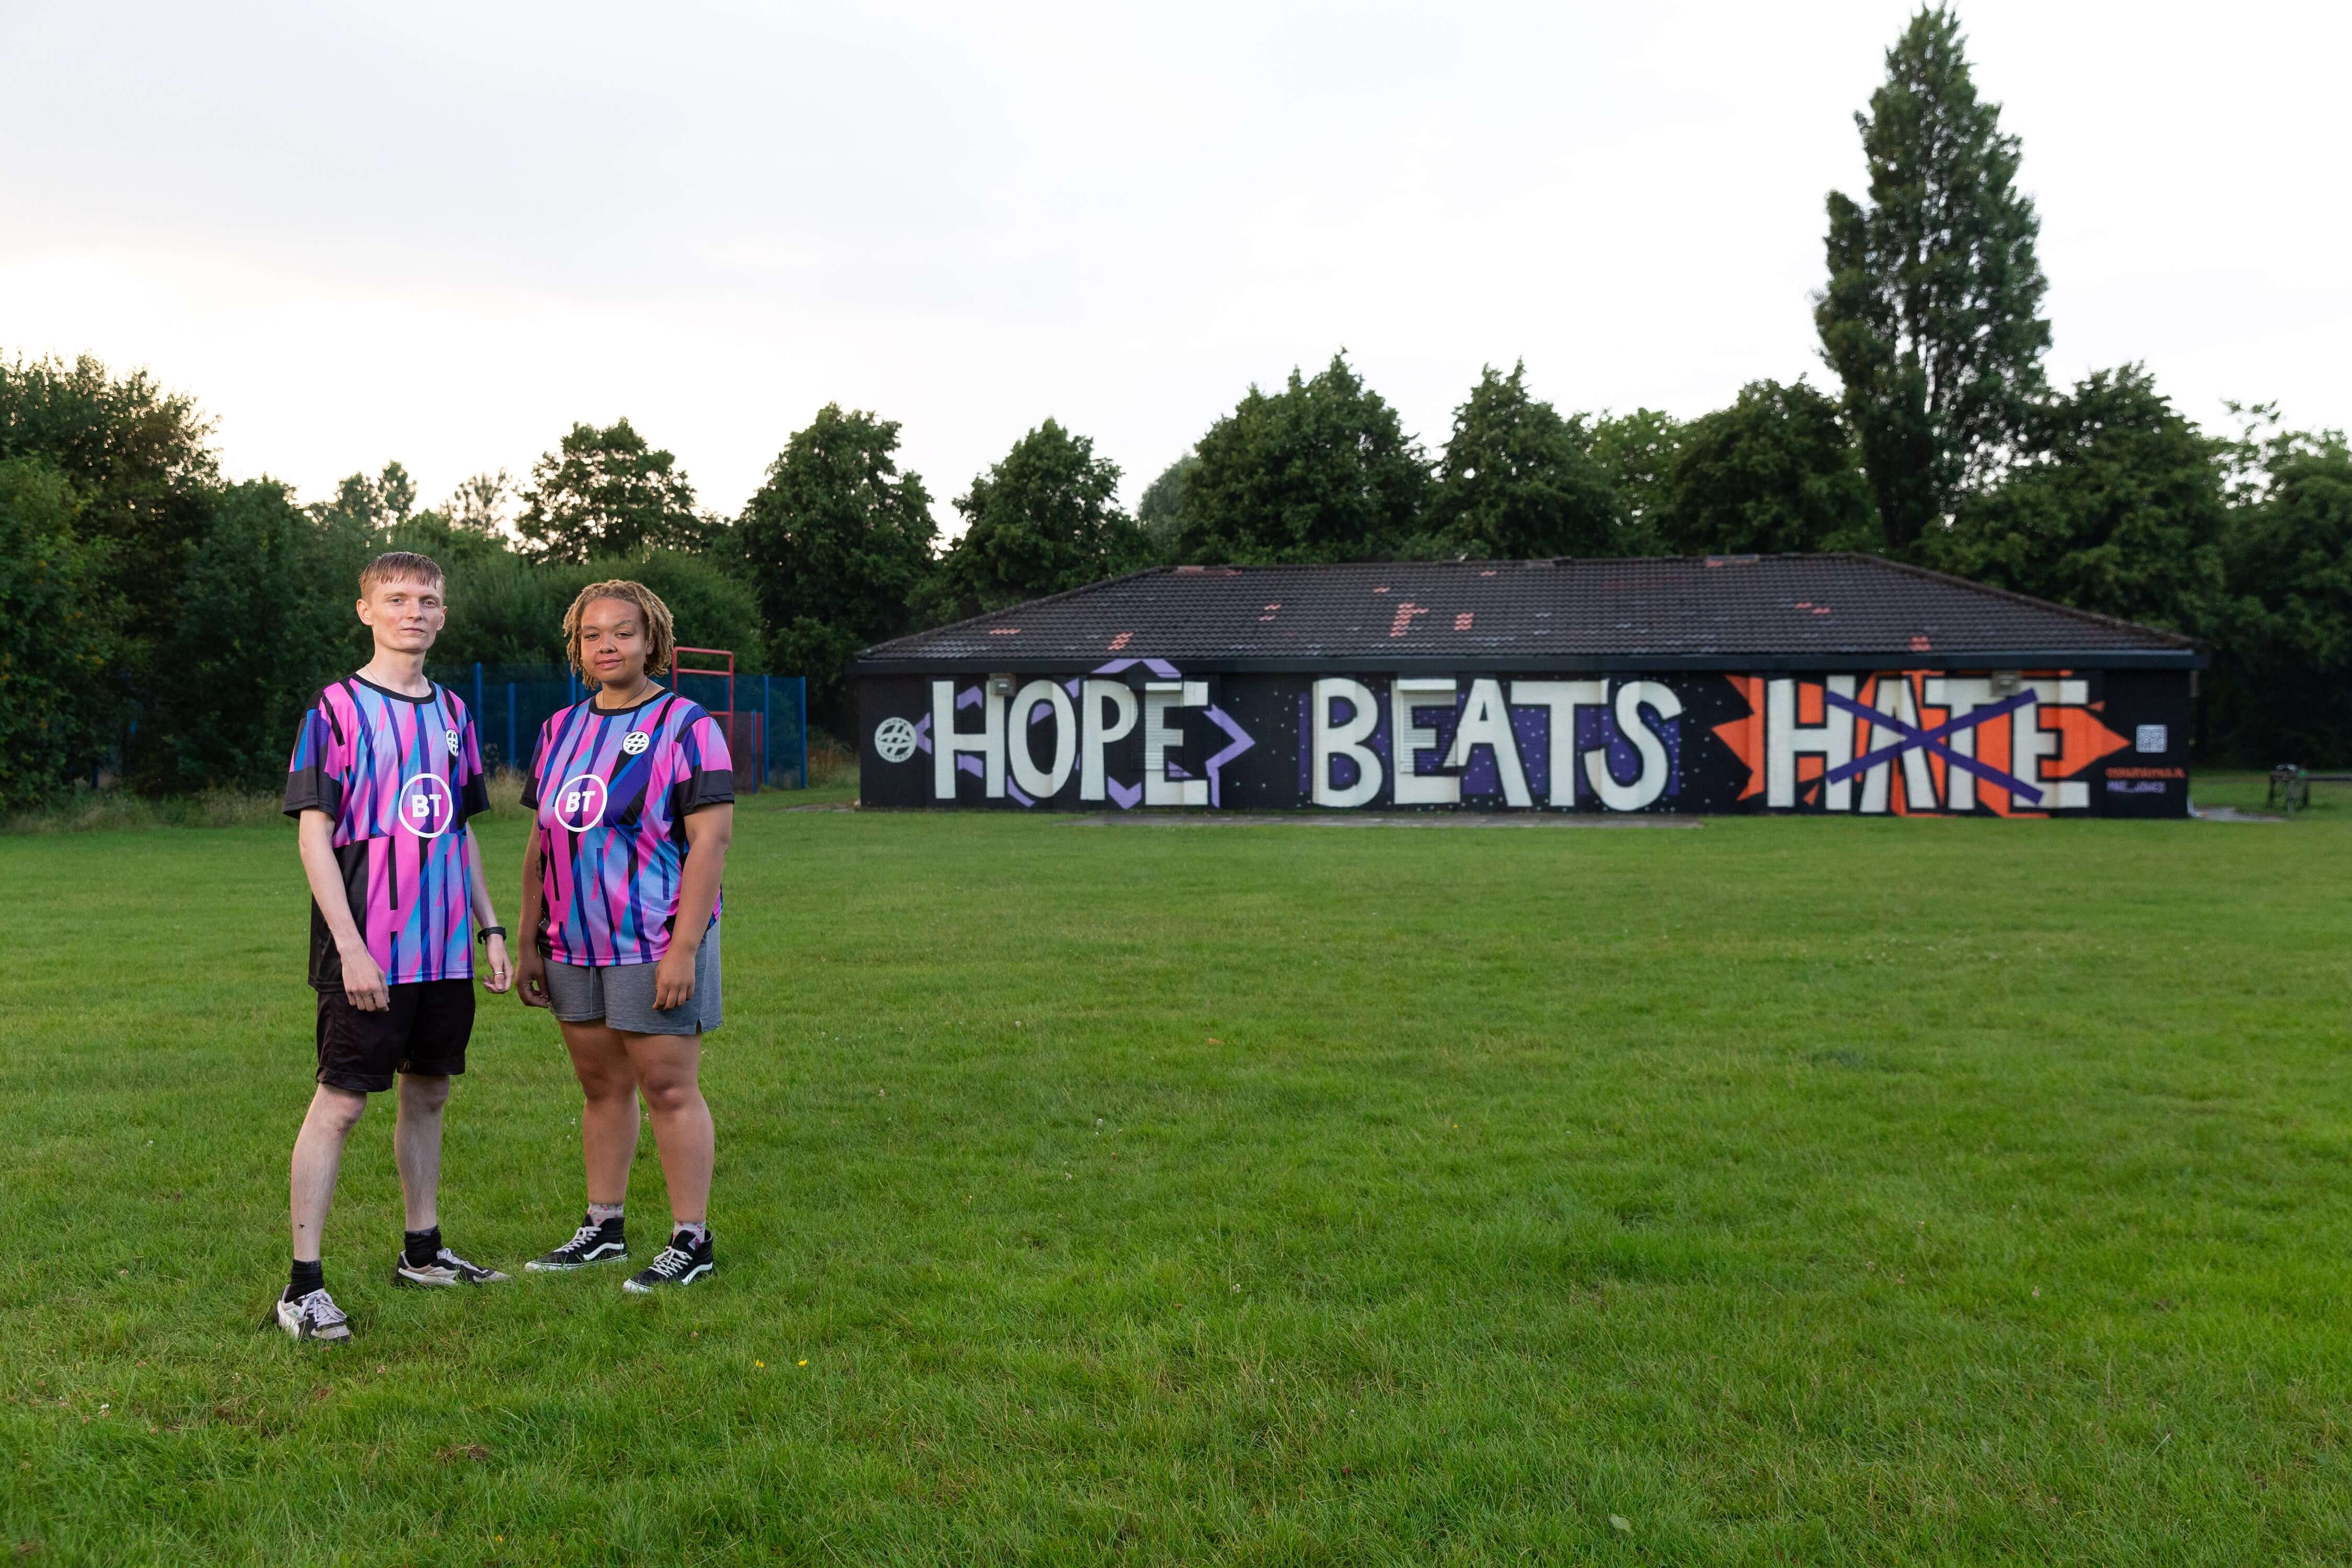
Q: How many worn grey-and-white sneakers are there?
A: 2